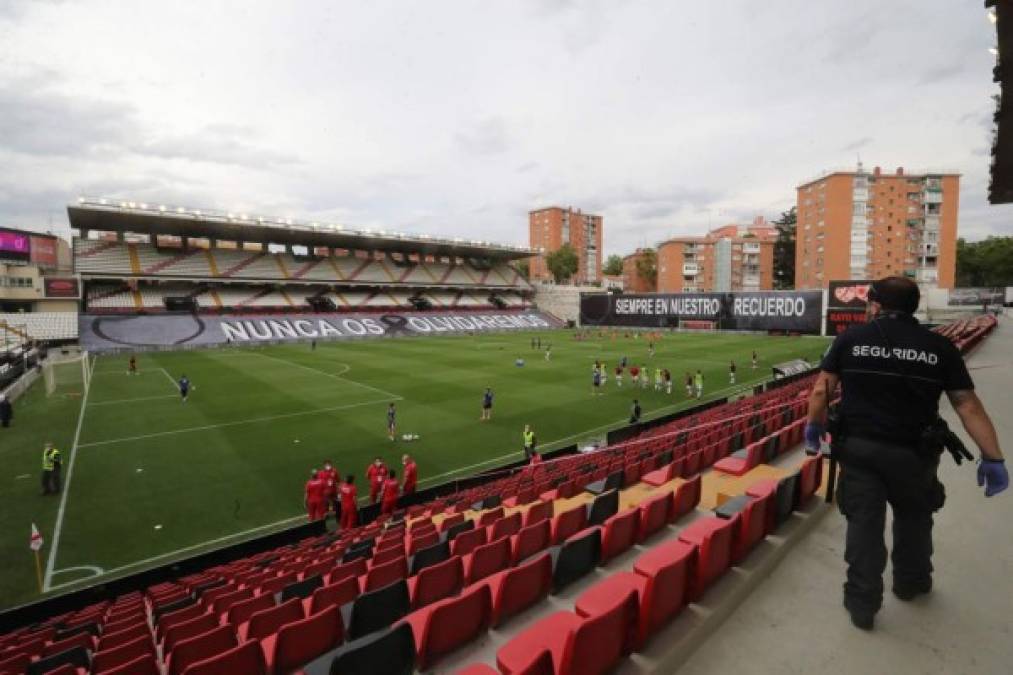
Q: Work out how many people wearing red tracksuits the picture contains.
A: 6